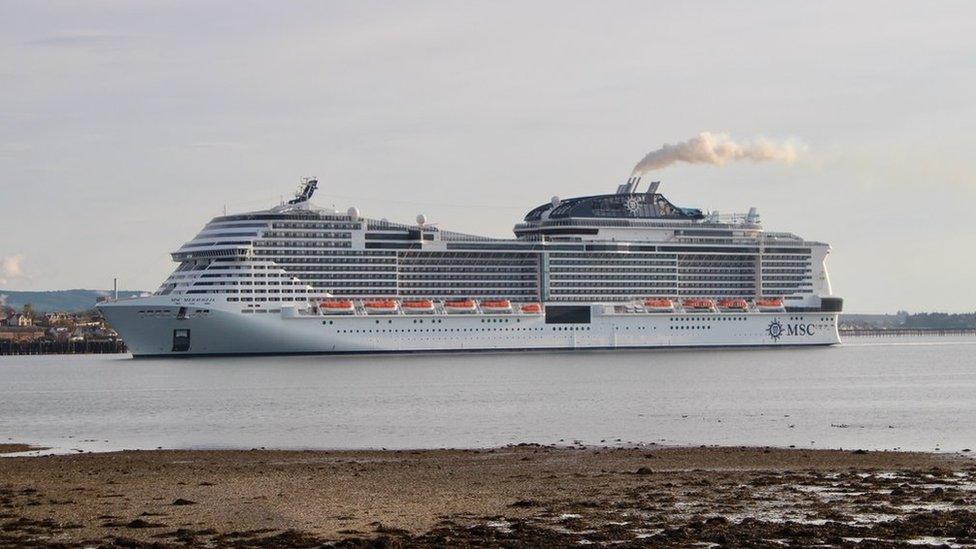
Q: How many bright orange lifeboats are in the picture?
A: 10